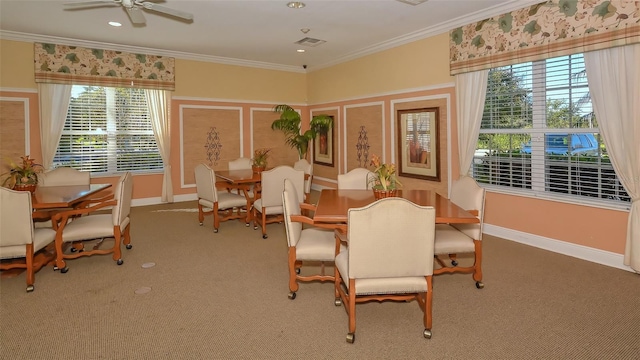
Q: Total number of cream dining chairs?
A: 11